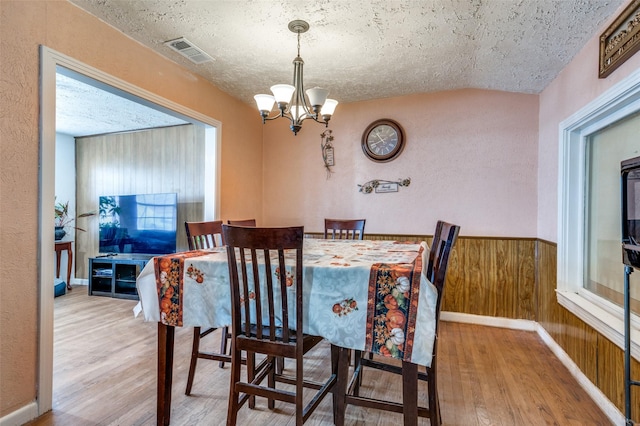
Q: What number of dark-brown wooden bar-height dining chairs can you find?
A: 5